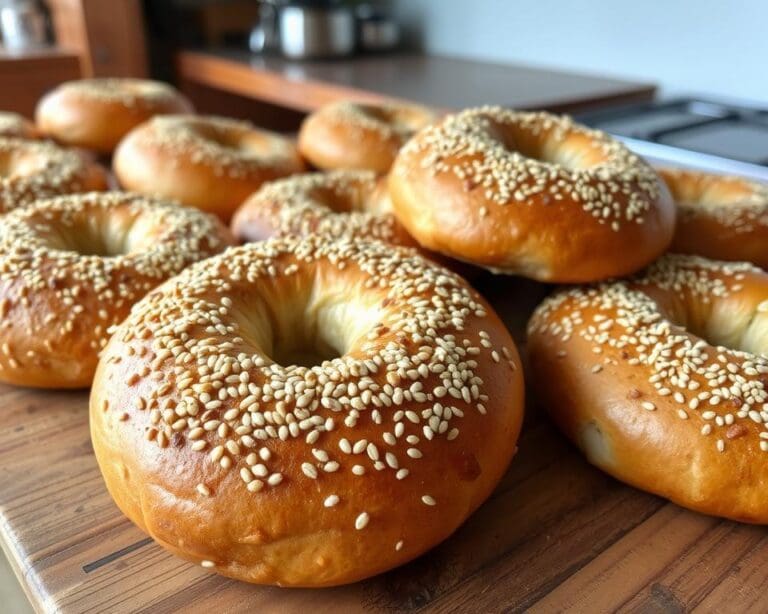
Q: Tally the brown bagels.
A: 11